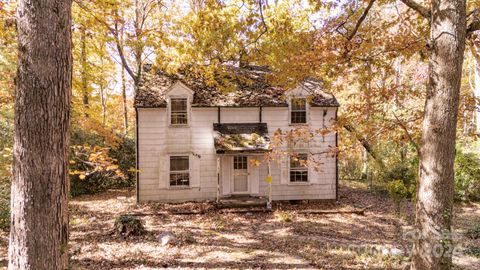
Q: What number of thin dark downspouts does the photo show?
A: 4